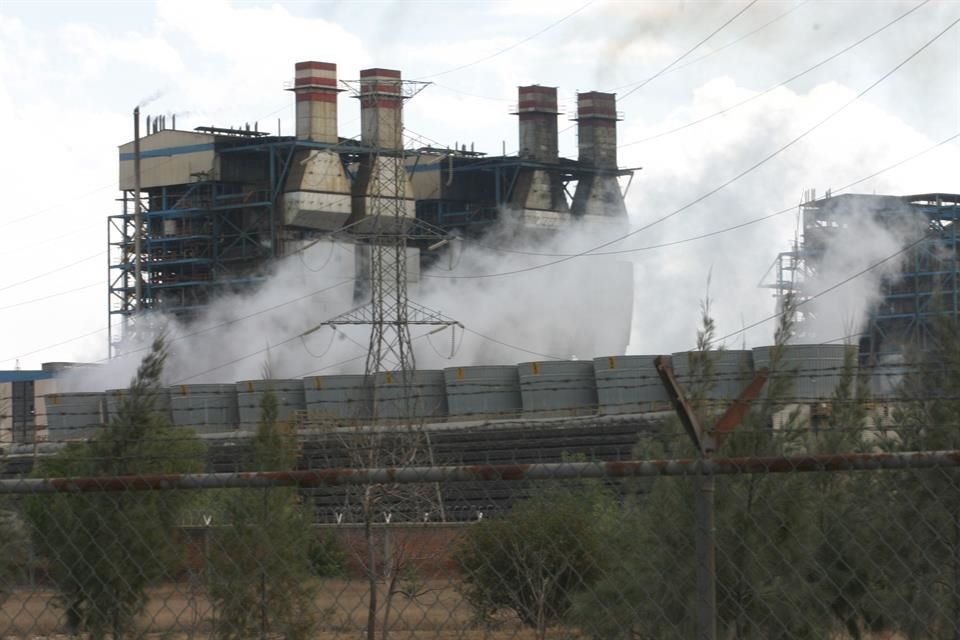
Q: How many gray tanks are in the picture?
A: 11